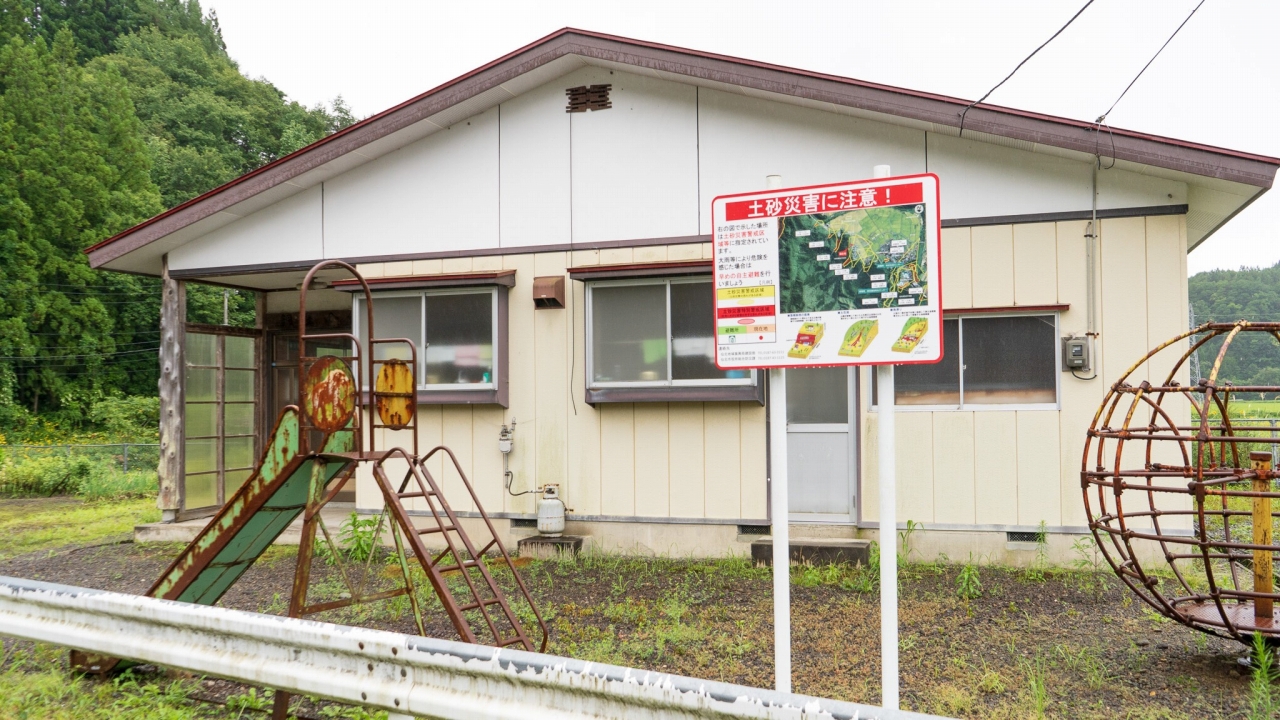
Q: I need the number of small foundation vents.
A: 3